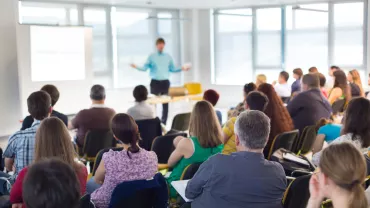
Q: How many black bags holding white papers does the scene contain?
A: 1